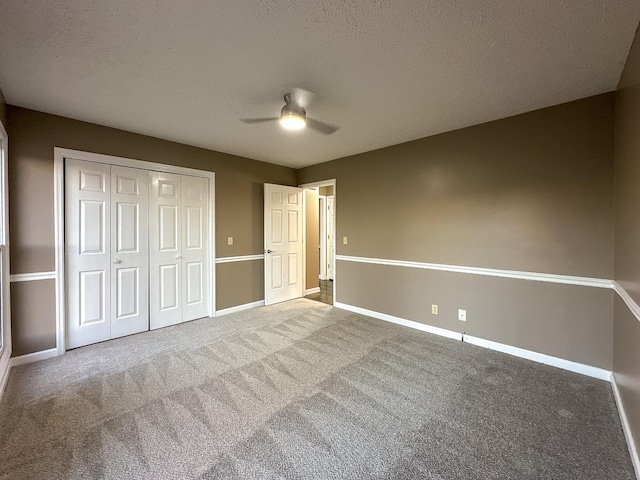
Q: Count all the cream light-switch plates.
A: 2